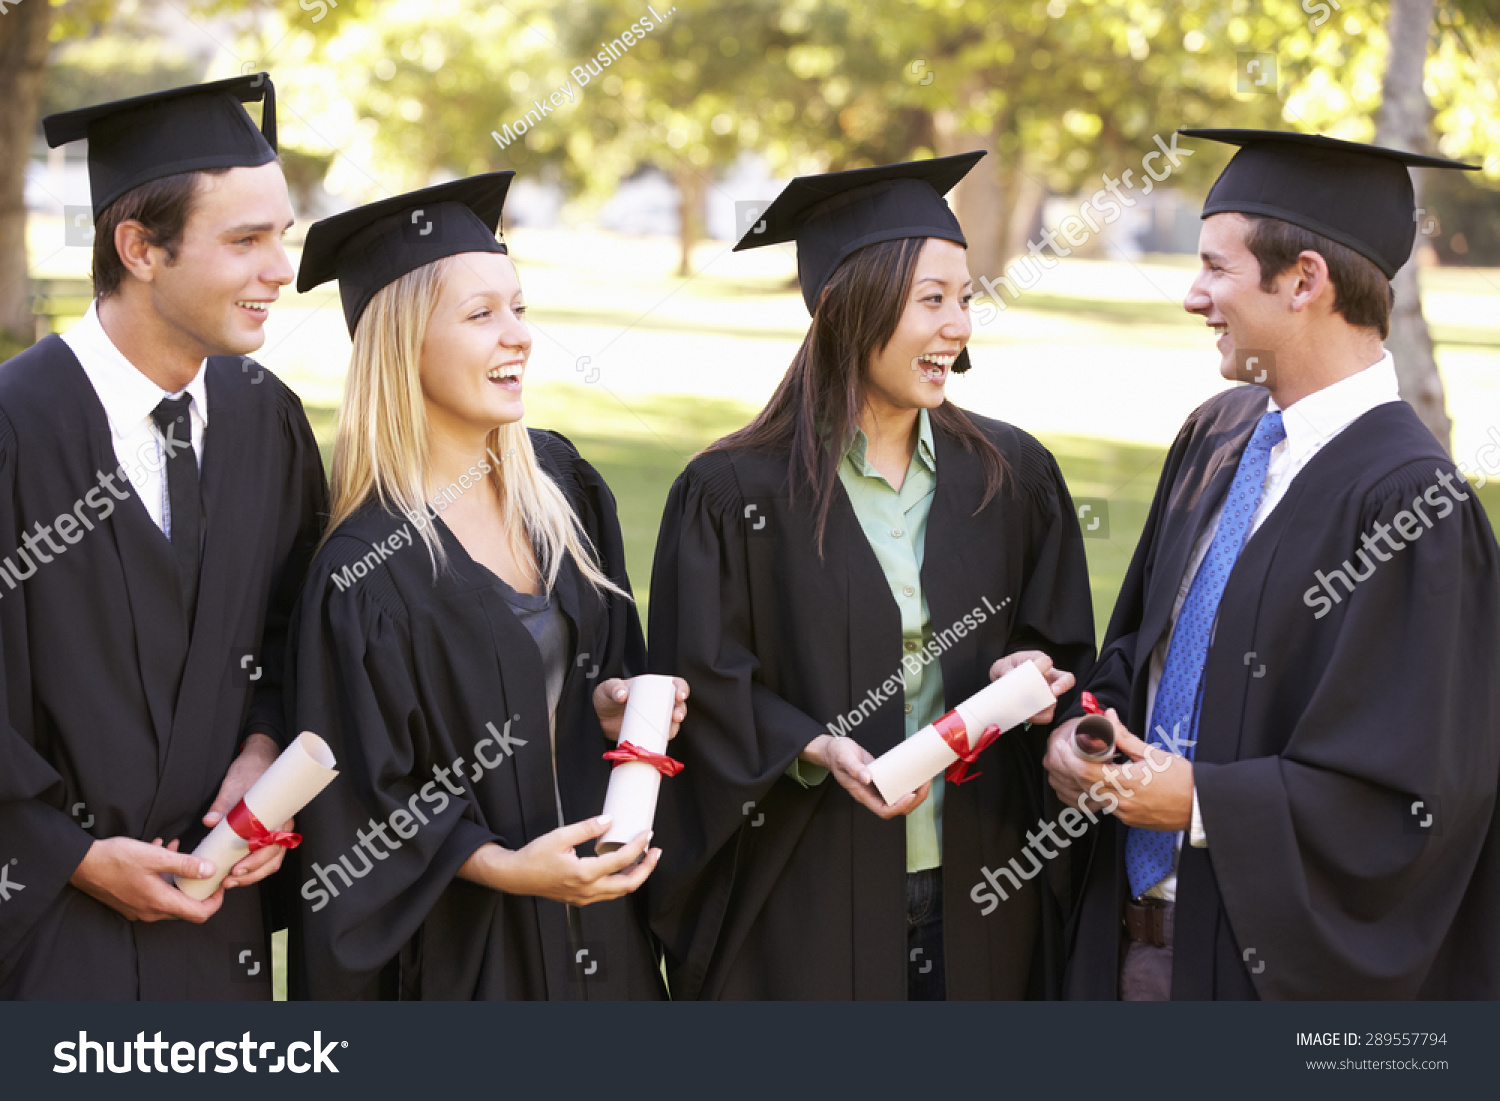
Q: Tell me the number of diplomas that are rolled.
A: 4